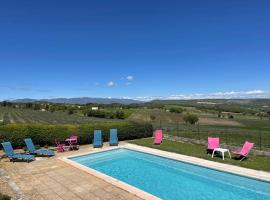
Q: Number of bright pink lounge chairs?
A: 3